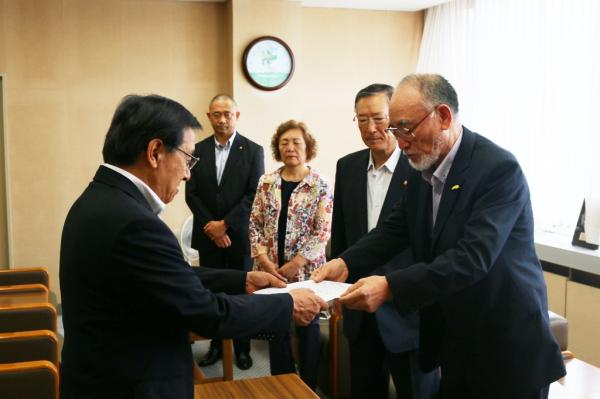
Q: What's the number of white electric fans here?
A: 1